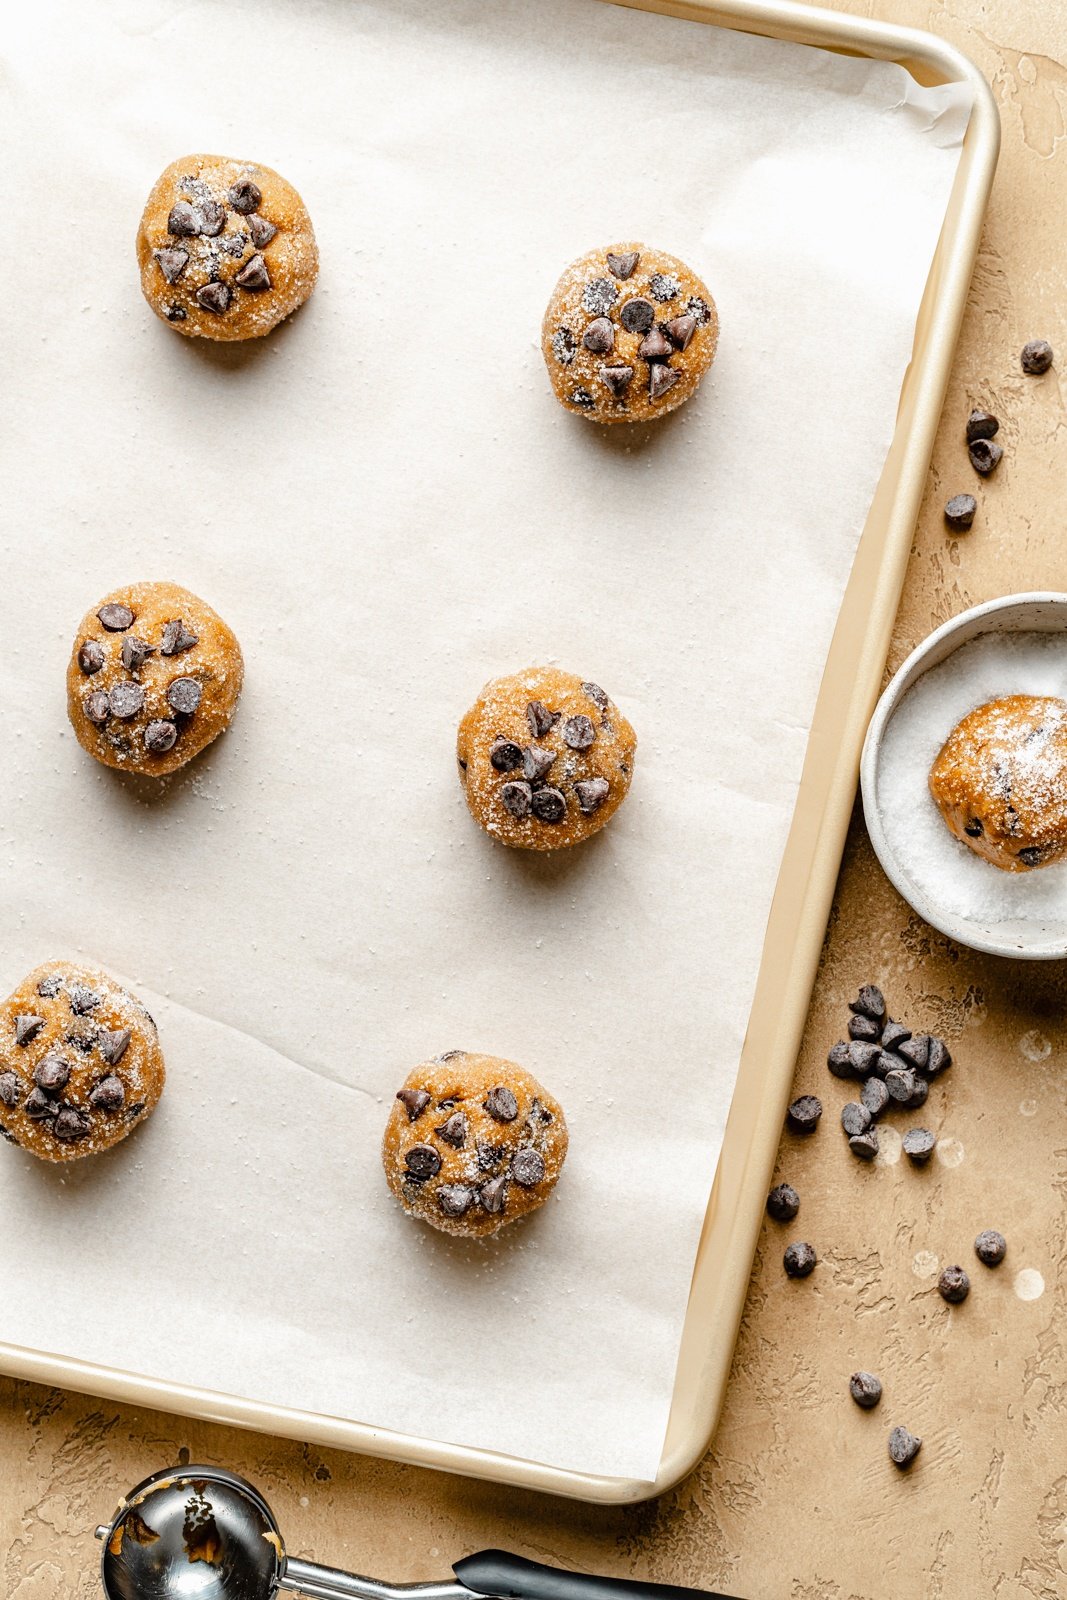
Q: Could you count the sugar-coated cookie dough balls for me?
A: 7